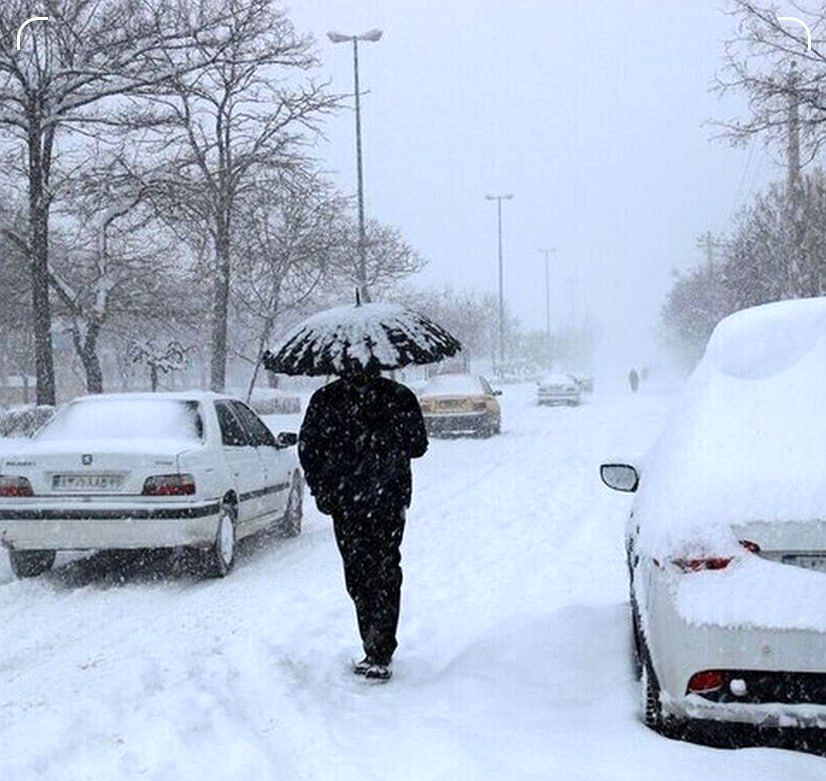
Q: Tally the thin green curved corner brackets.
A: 0